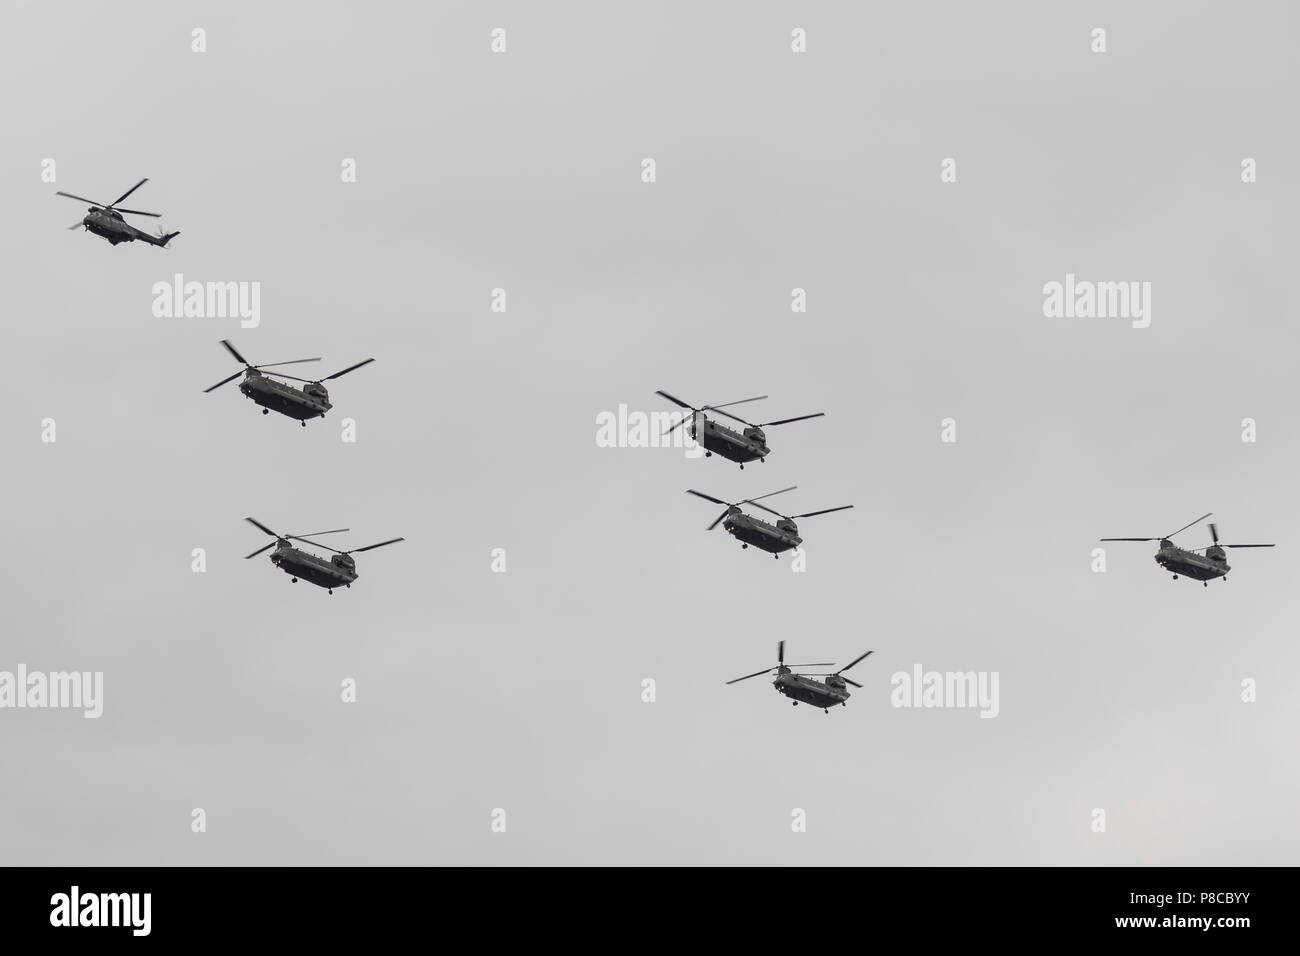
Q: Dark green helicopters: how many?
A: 7